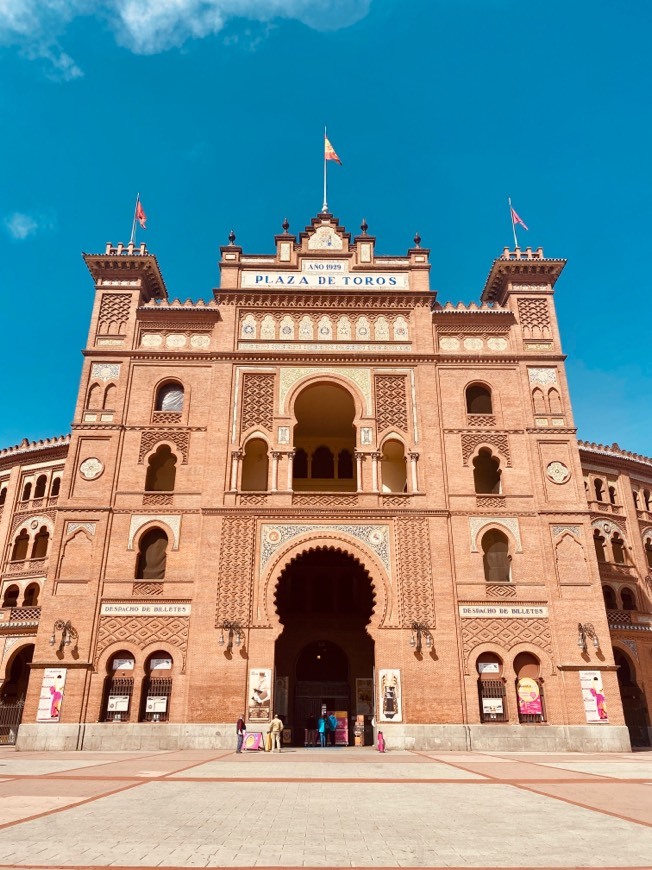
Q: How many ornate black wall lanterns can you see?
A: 4